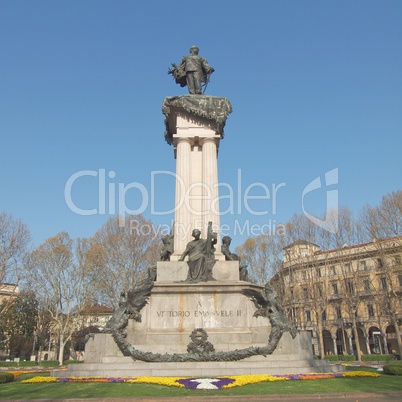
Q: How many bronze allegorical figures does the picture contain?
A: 3